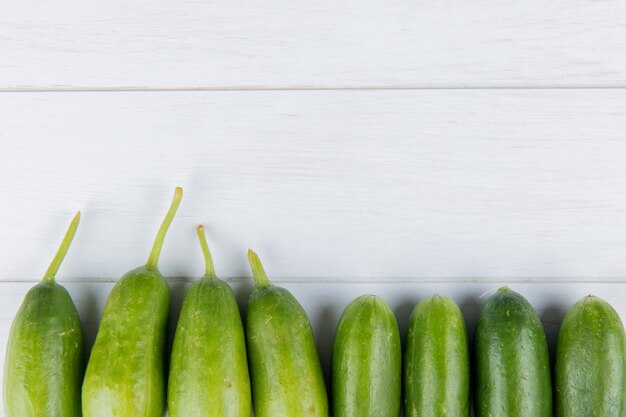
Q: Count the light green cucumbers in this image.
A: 4